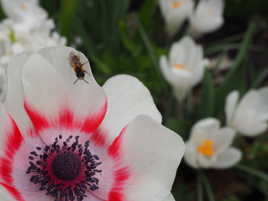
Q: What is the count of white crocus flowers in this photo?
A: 5